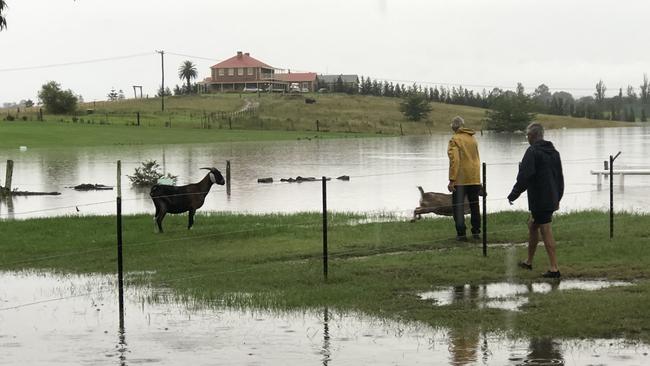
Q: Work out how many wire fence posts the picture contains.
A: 4